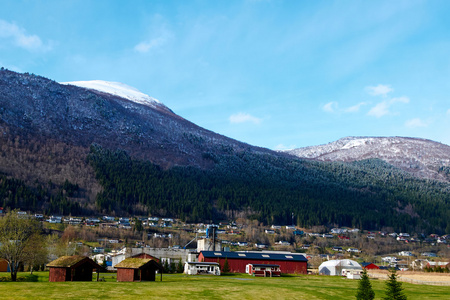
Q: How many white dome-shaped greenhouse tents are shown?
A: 1